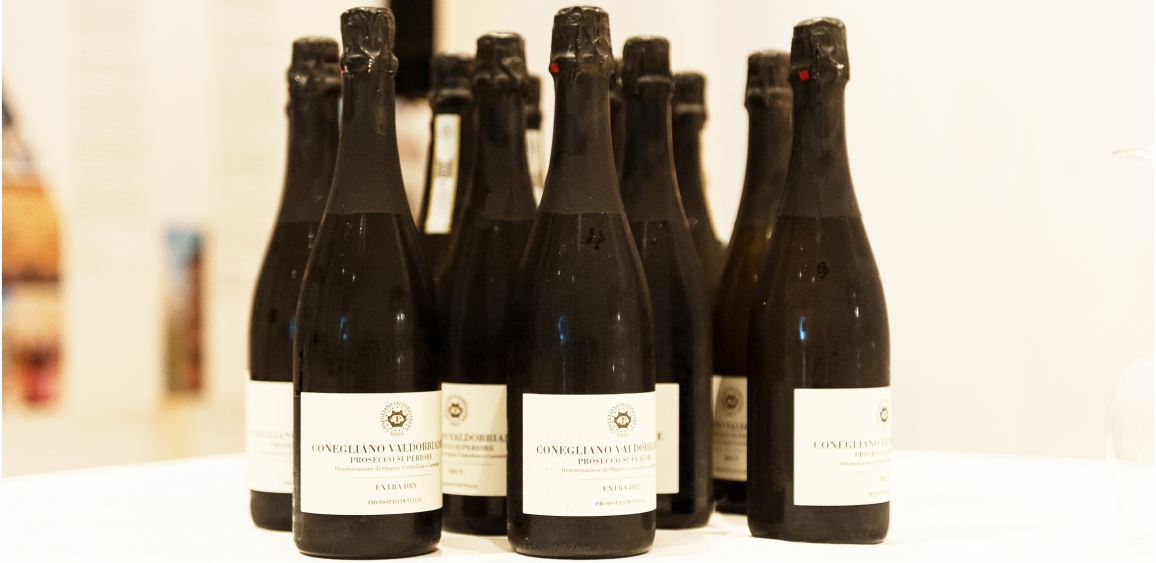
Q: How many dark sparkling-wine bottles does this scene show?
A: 11